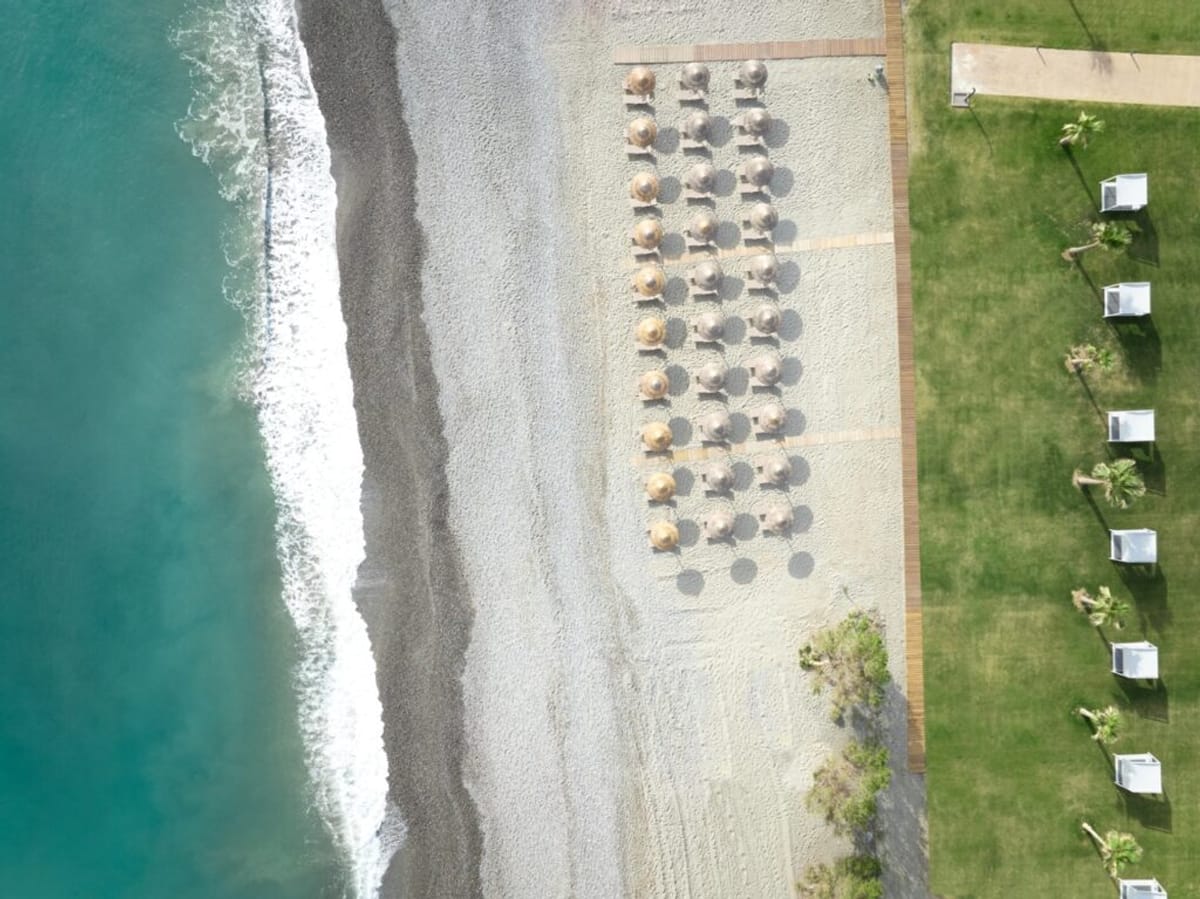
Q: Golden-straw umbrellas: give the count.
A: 10